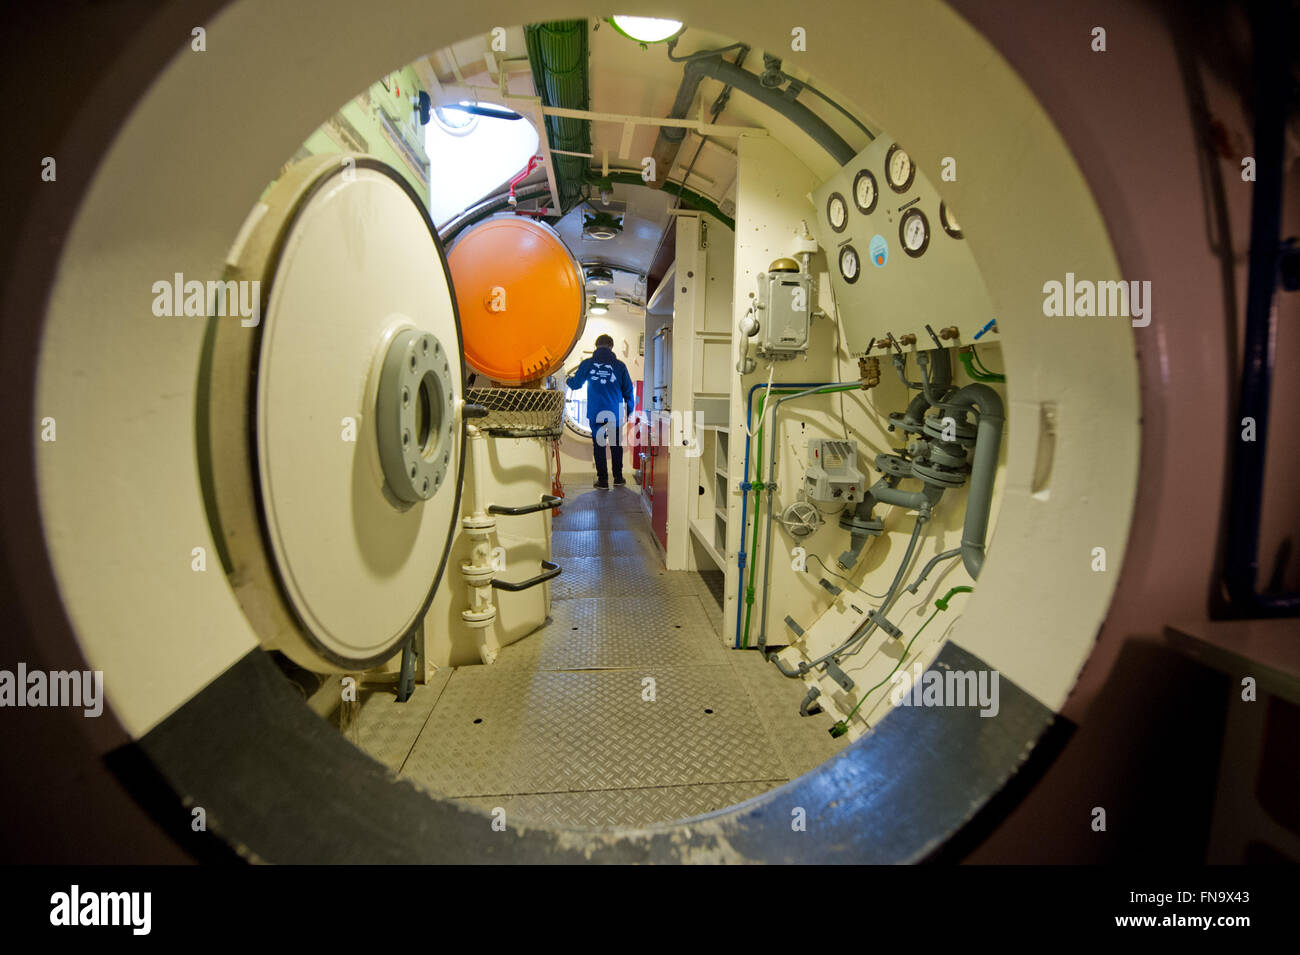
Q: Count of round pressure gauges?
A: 6